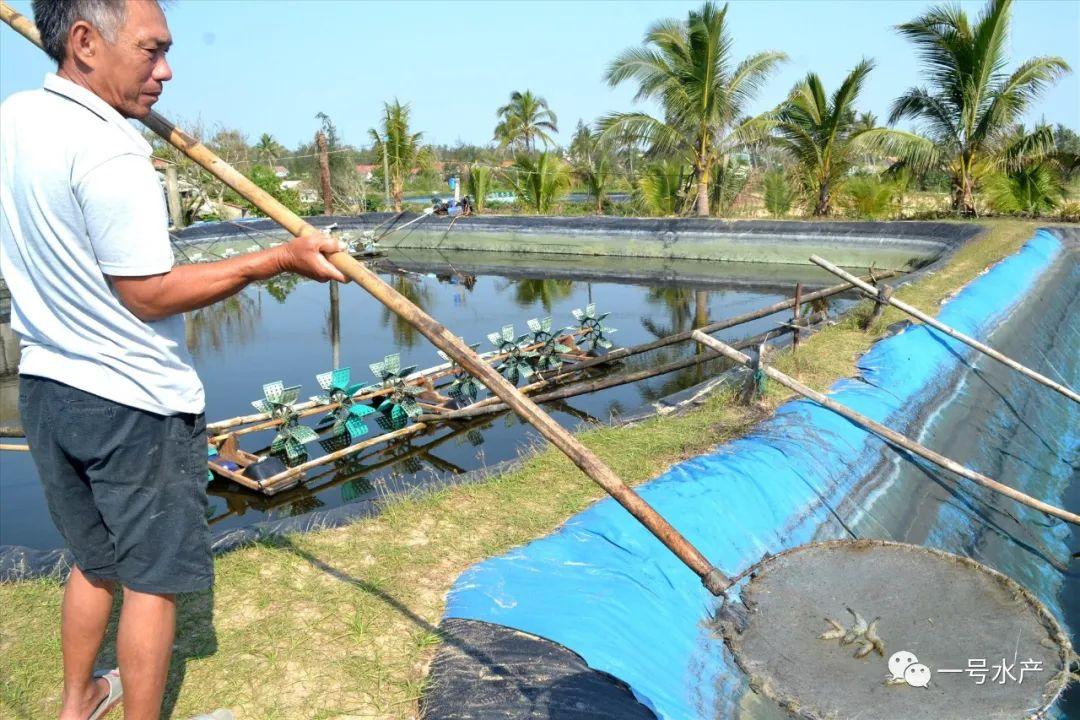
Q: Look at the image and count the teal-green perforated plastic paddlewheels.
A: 7